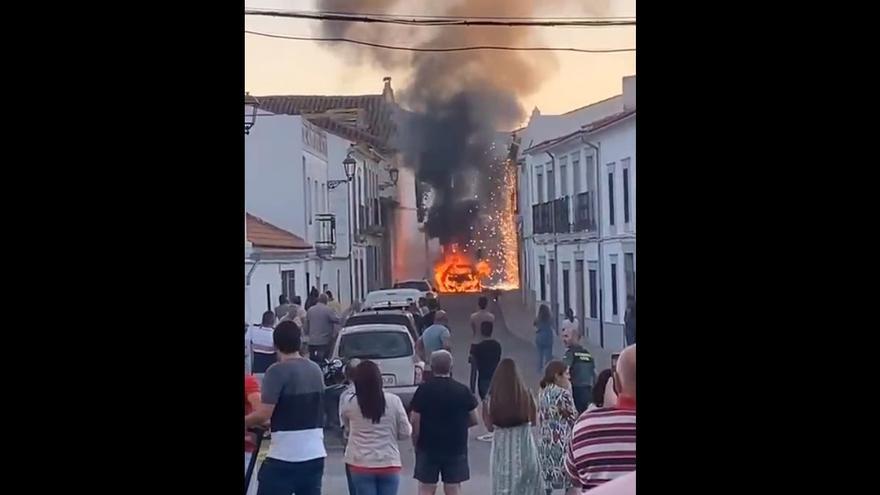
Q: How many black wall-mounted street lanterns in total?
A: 3